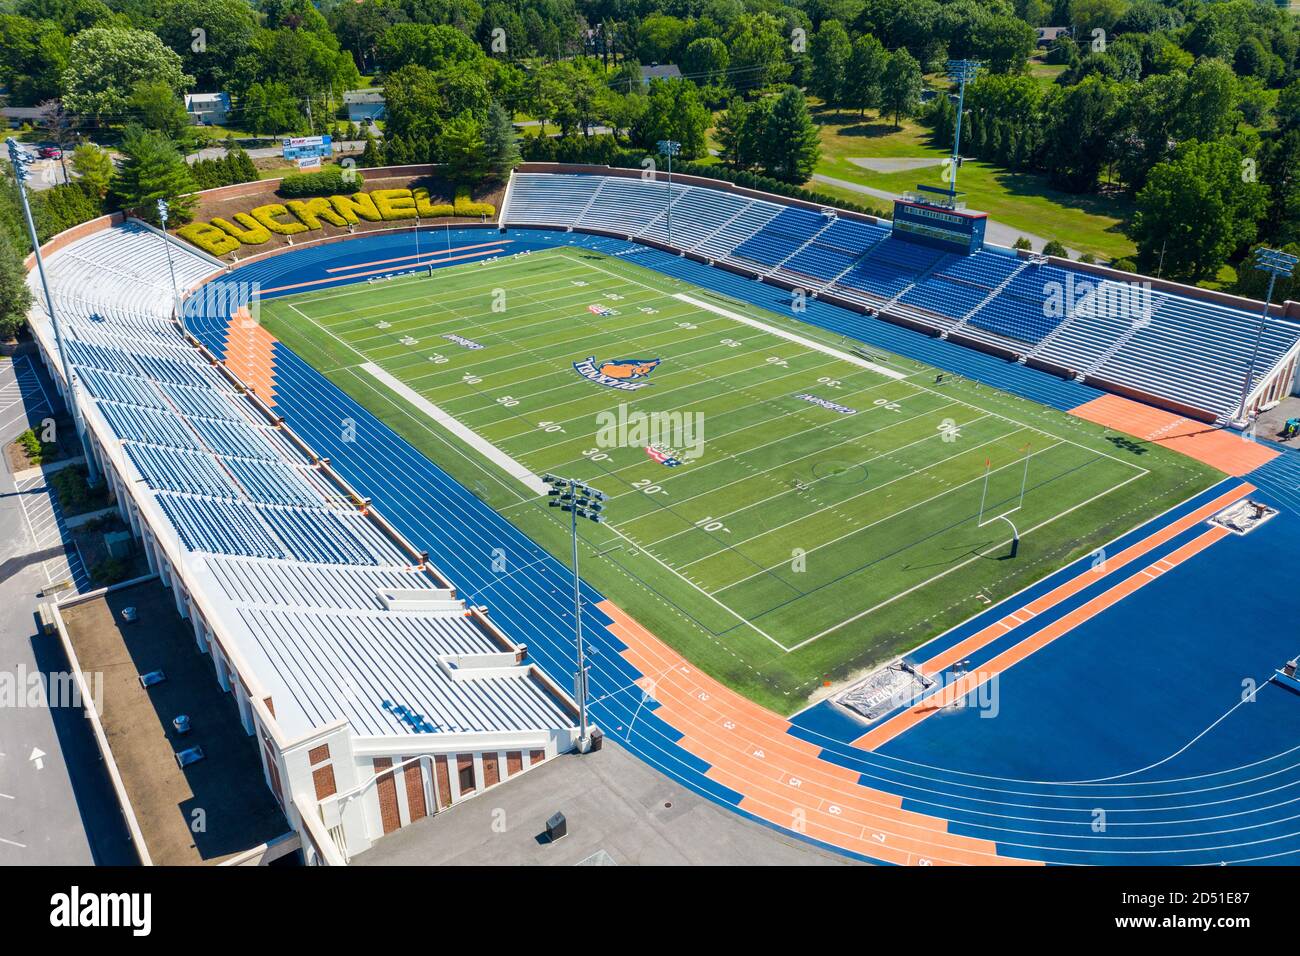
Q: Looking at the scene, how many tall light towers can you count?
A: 6